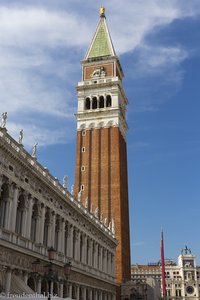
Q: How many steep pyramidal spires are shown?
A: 1